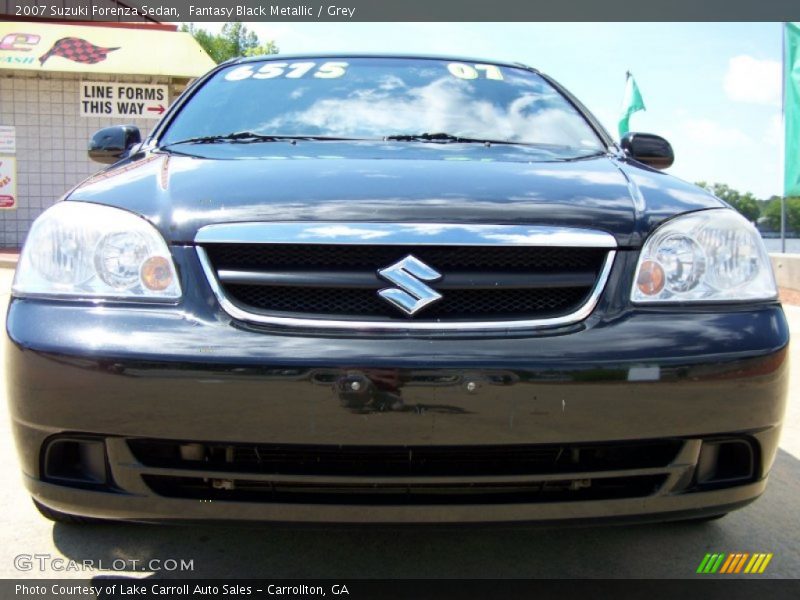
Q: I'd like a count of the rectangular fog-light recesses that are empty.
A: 2